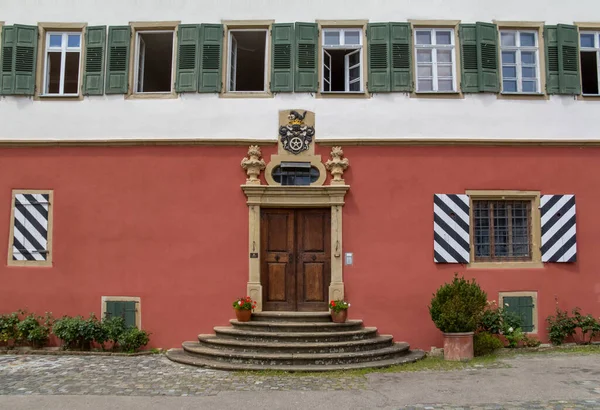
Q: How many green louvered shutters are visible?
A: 14